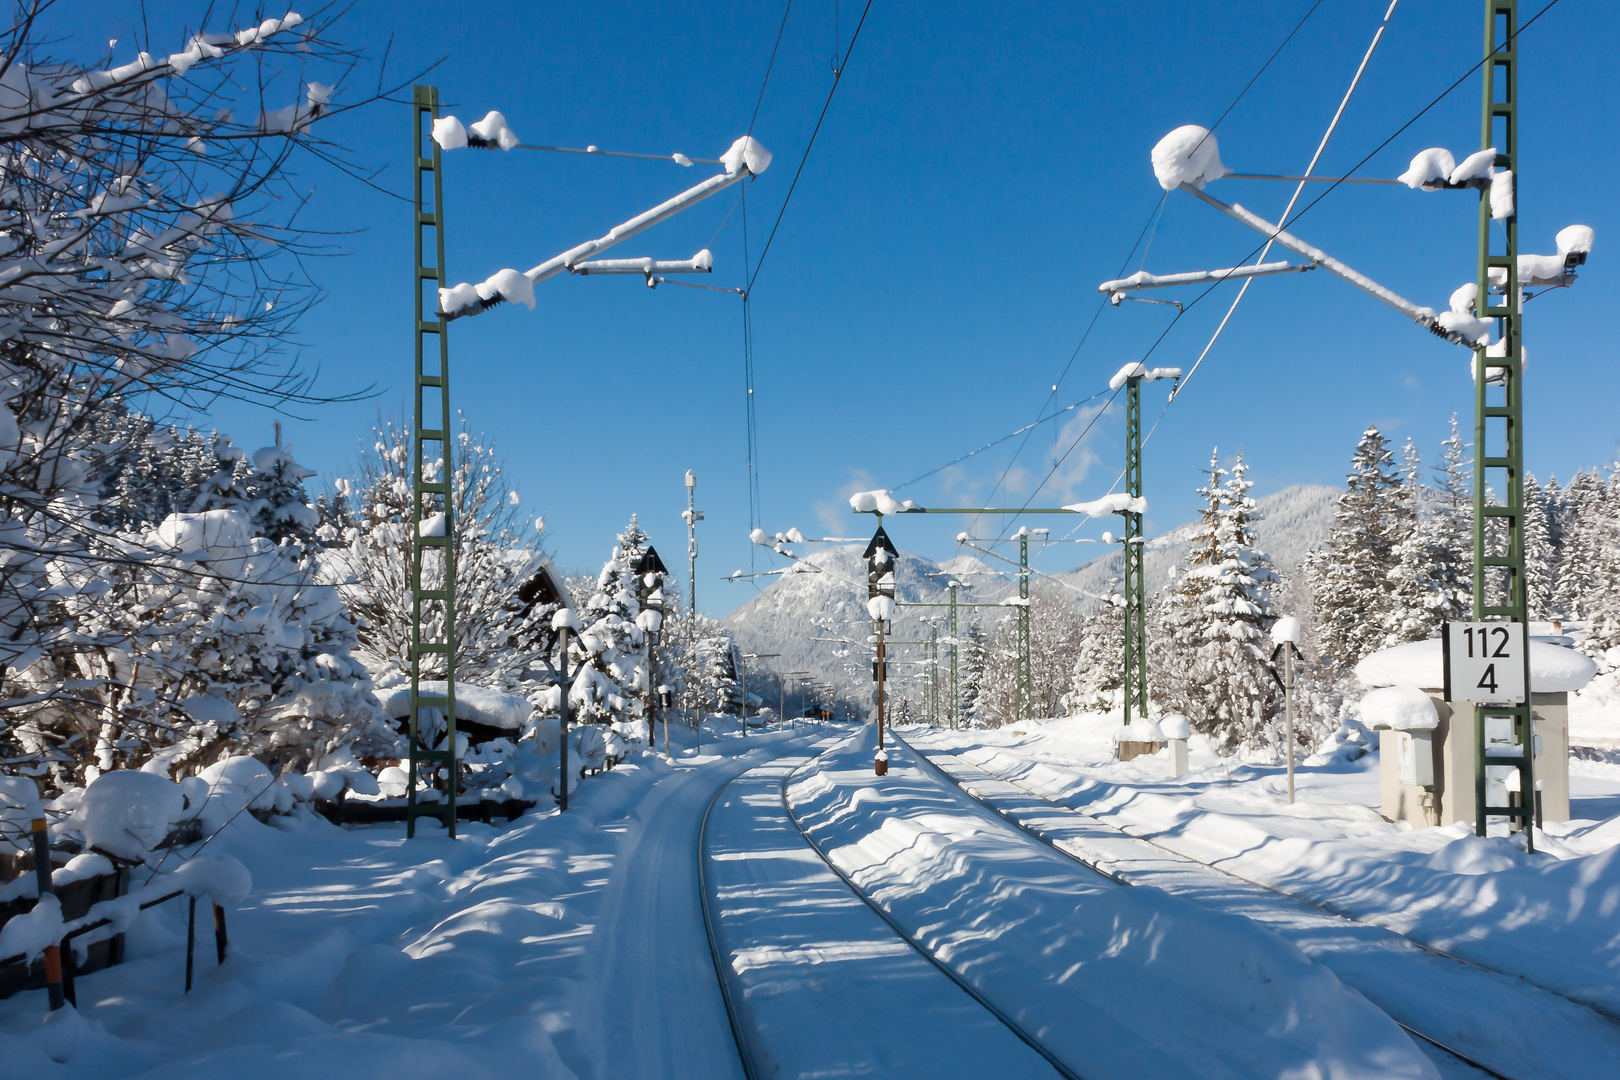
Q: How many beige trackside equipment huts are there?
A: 1